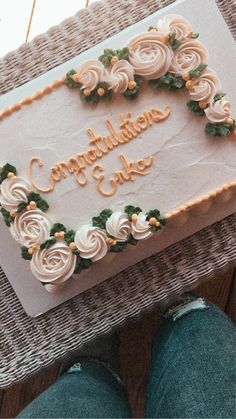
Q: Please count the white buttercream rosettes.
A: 13